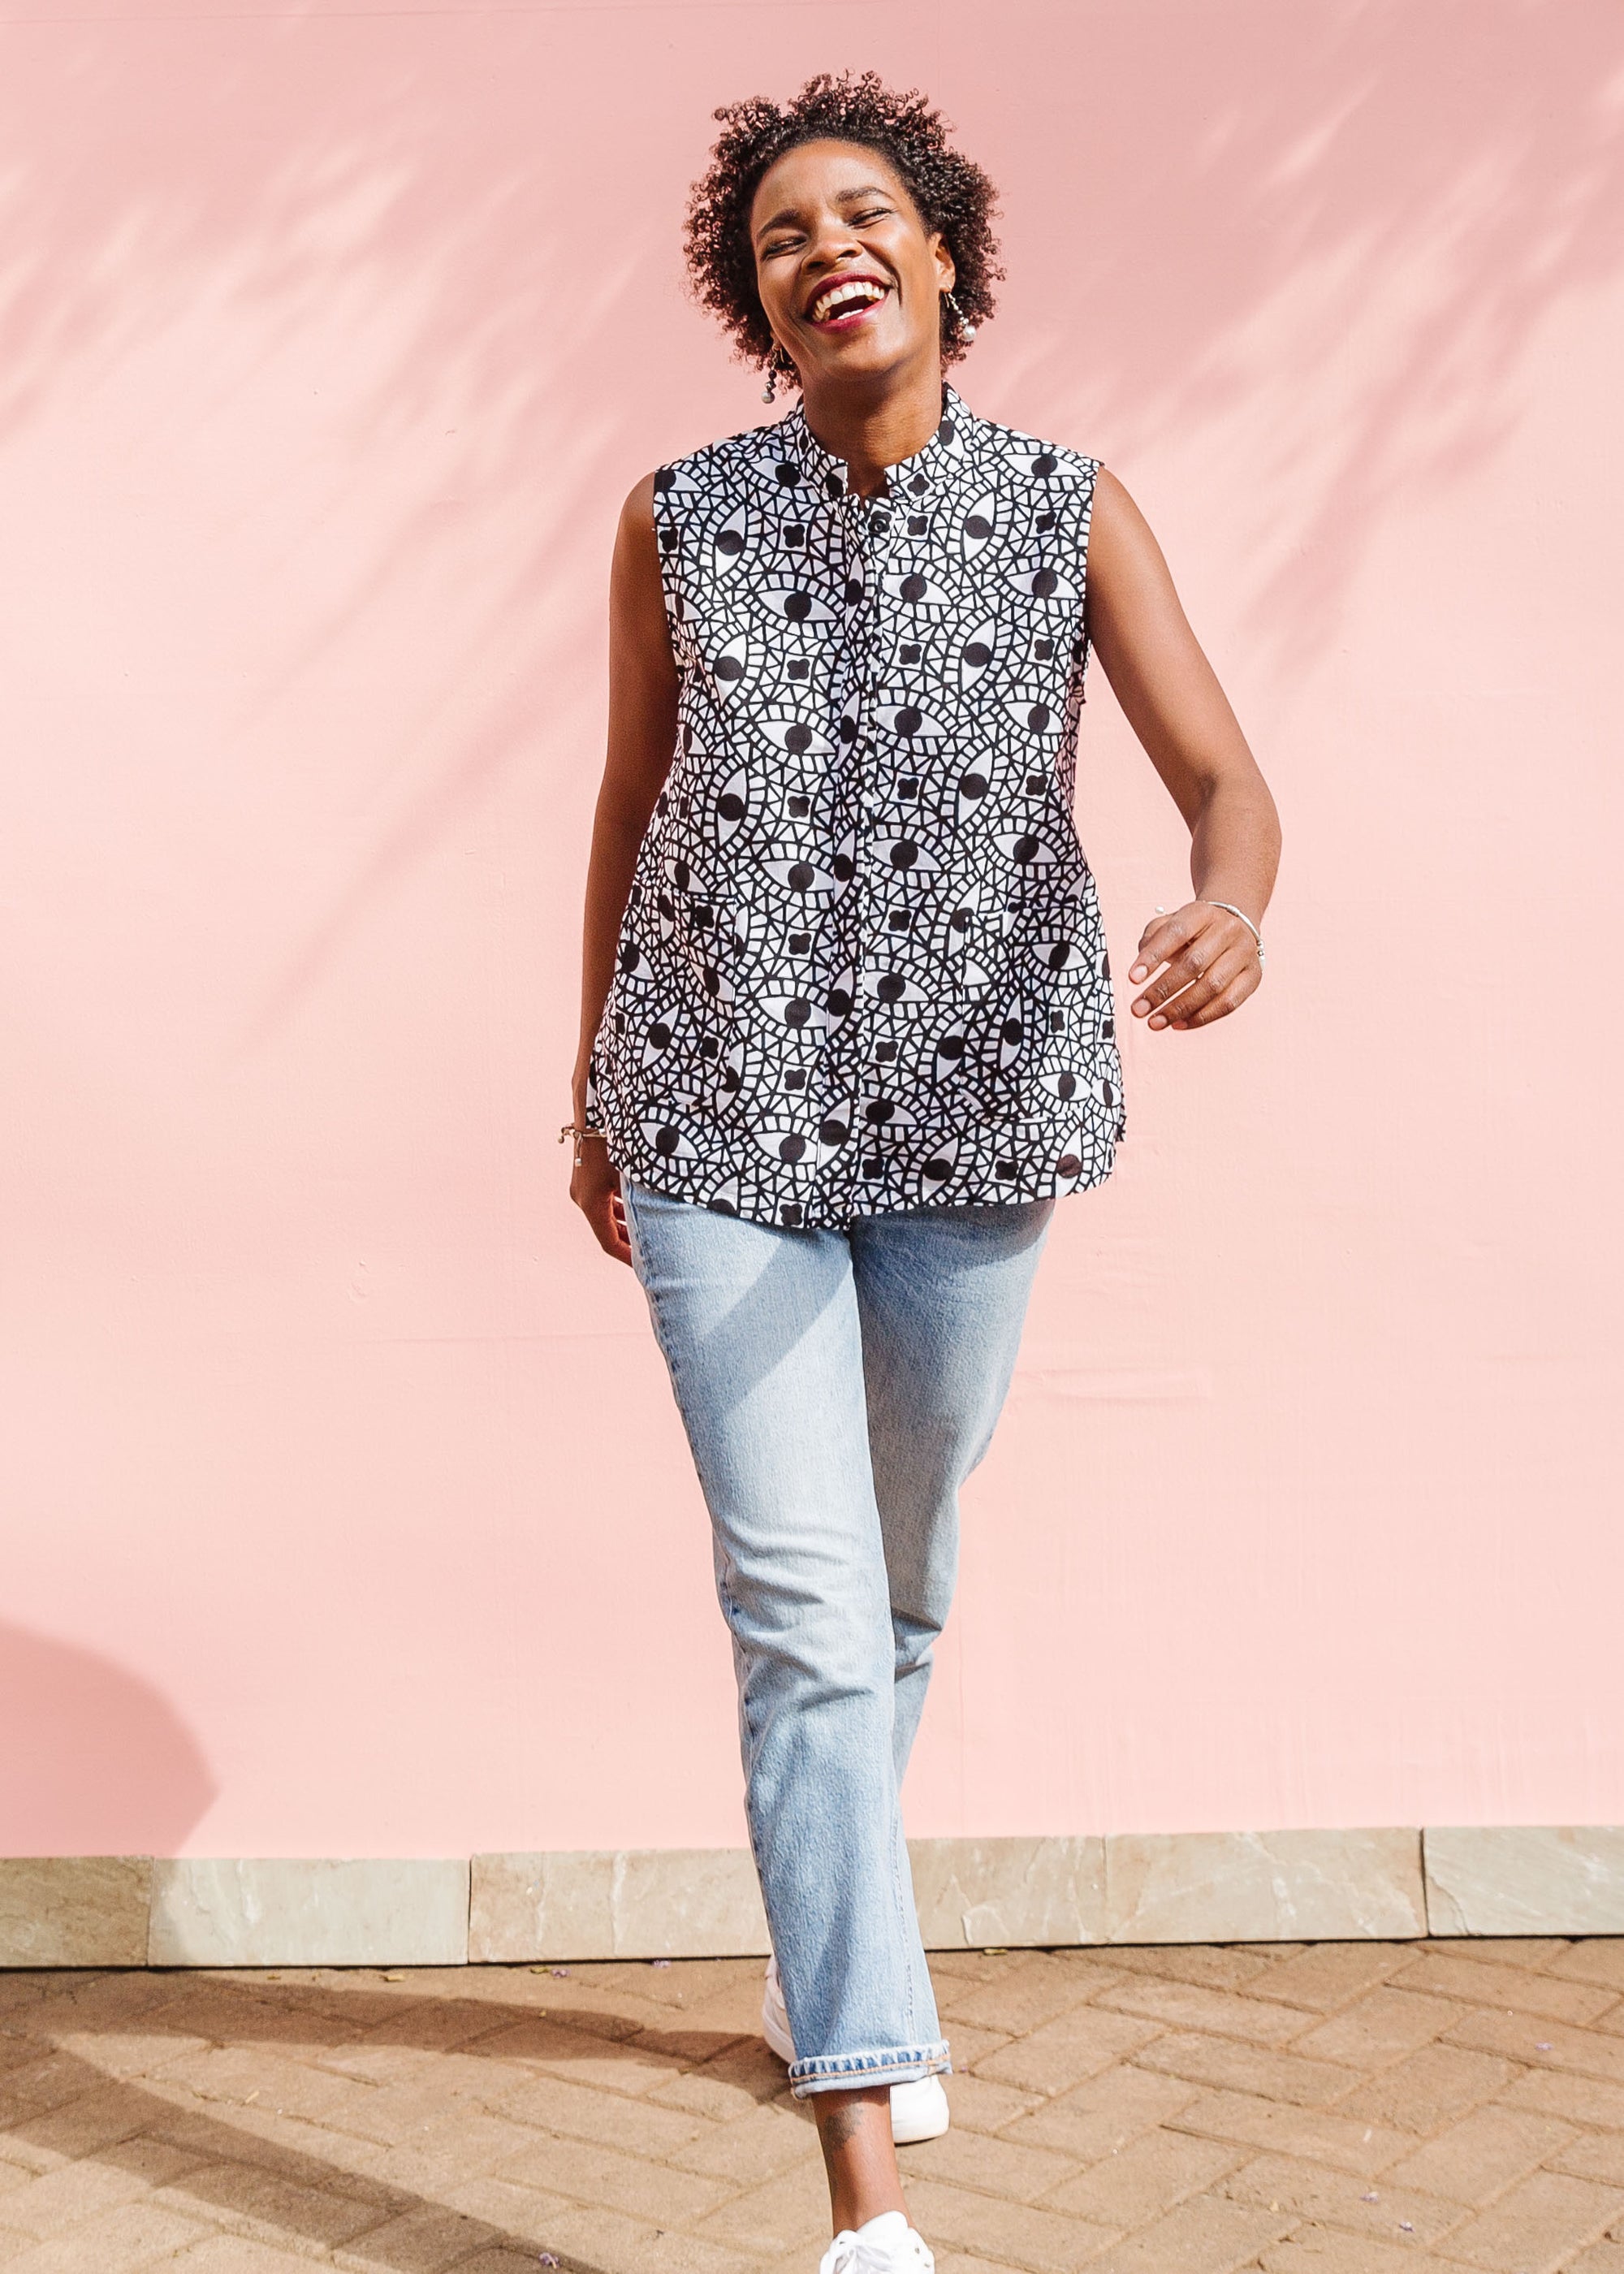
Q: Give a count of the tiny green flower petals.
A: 0